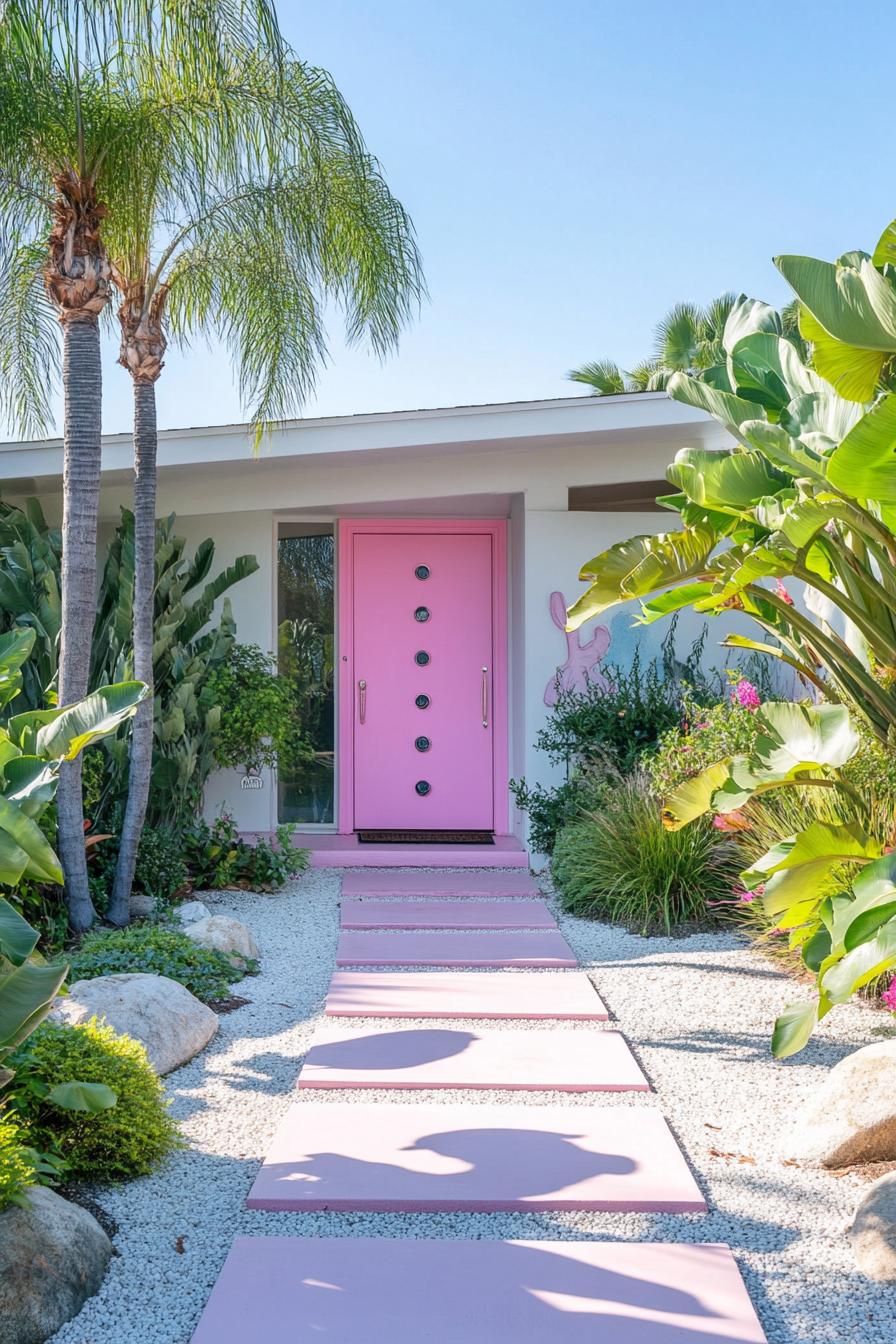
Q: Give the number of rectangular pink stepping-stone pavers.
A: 7